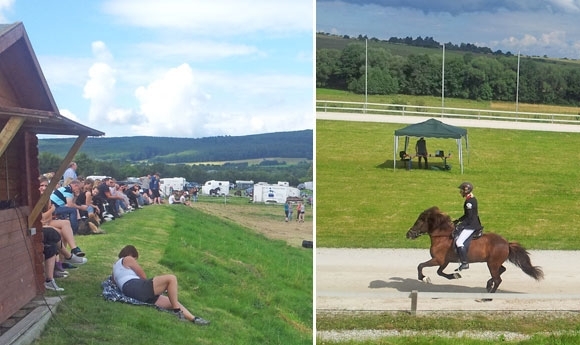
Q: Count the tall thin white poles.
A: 3